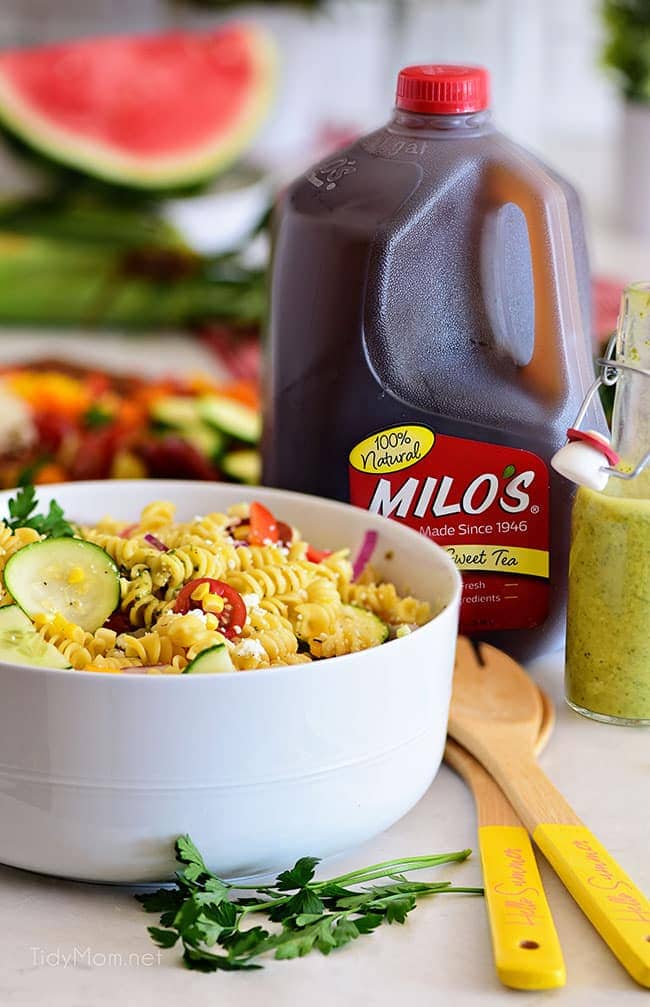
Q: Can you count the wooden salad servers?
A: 2